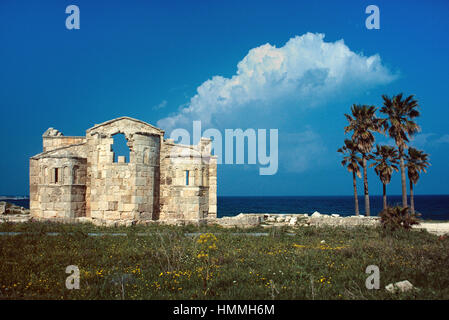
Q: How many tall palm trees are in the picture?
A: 5